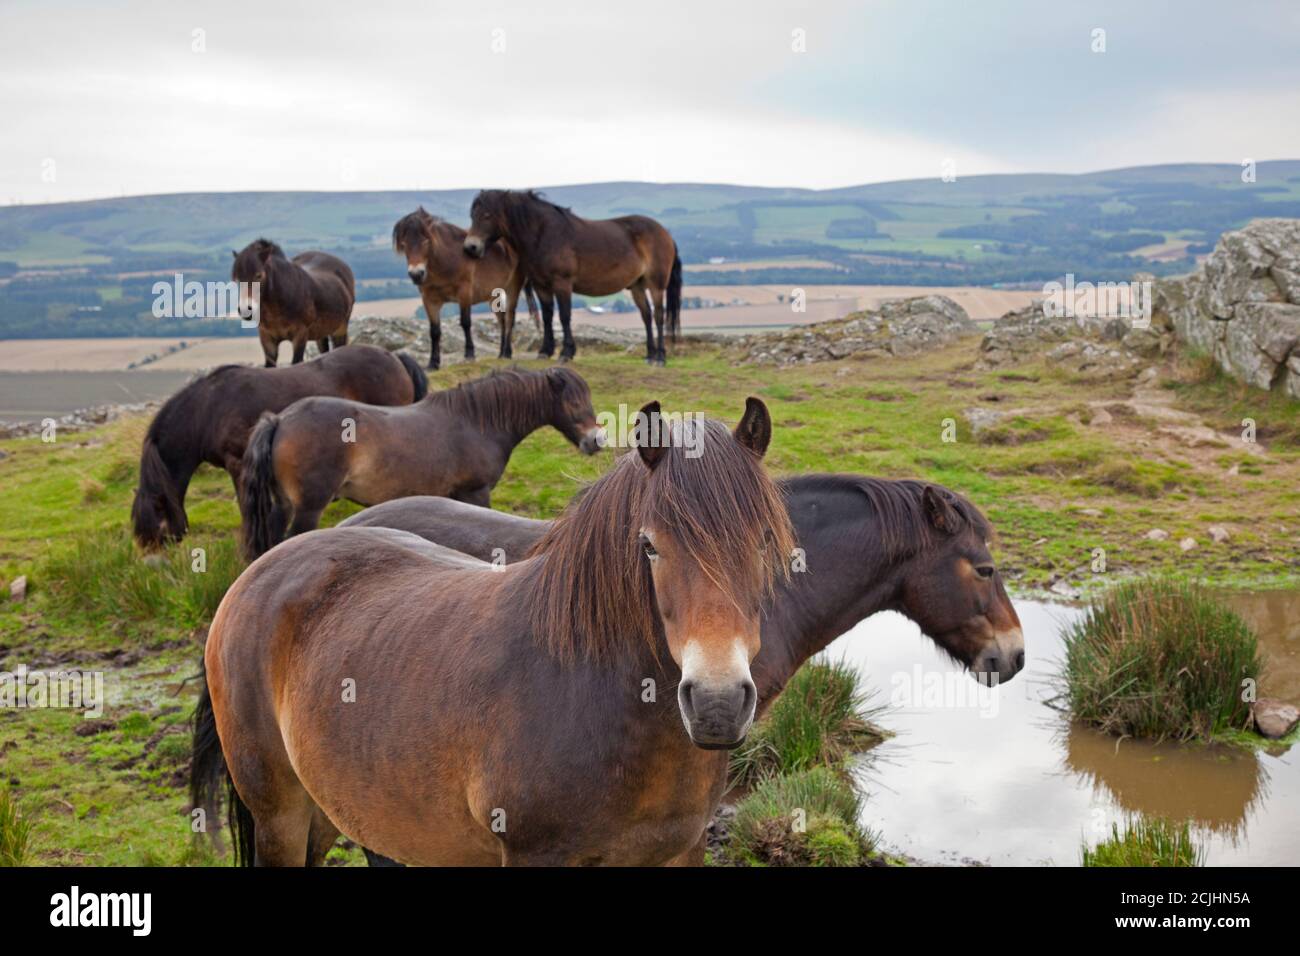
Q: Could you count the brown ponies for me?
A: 7